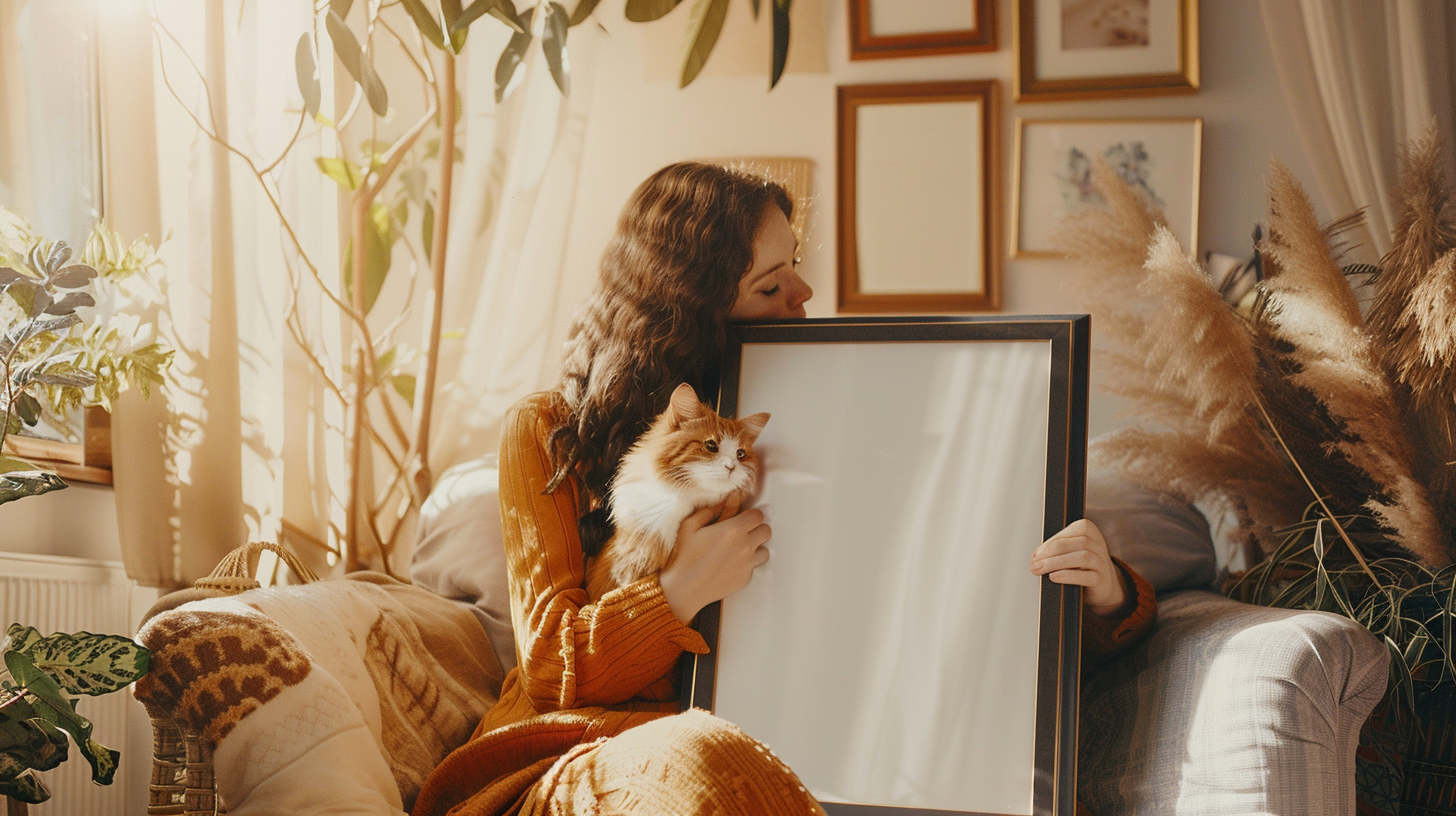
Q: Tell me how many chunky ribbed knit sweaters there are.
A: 1